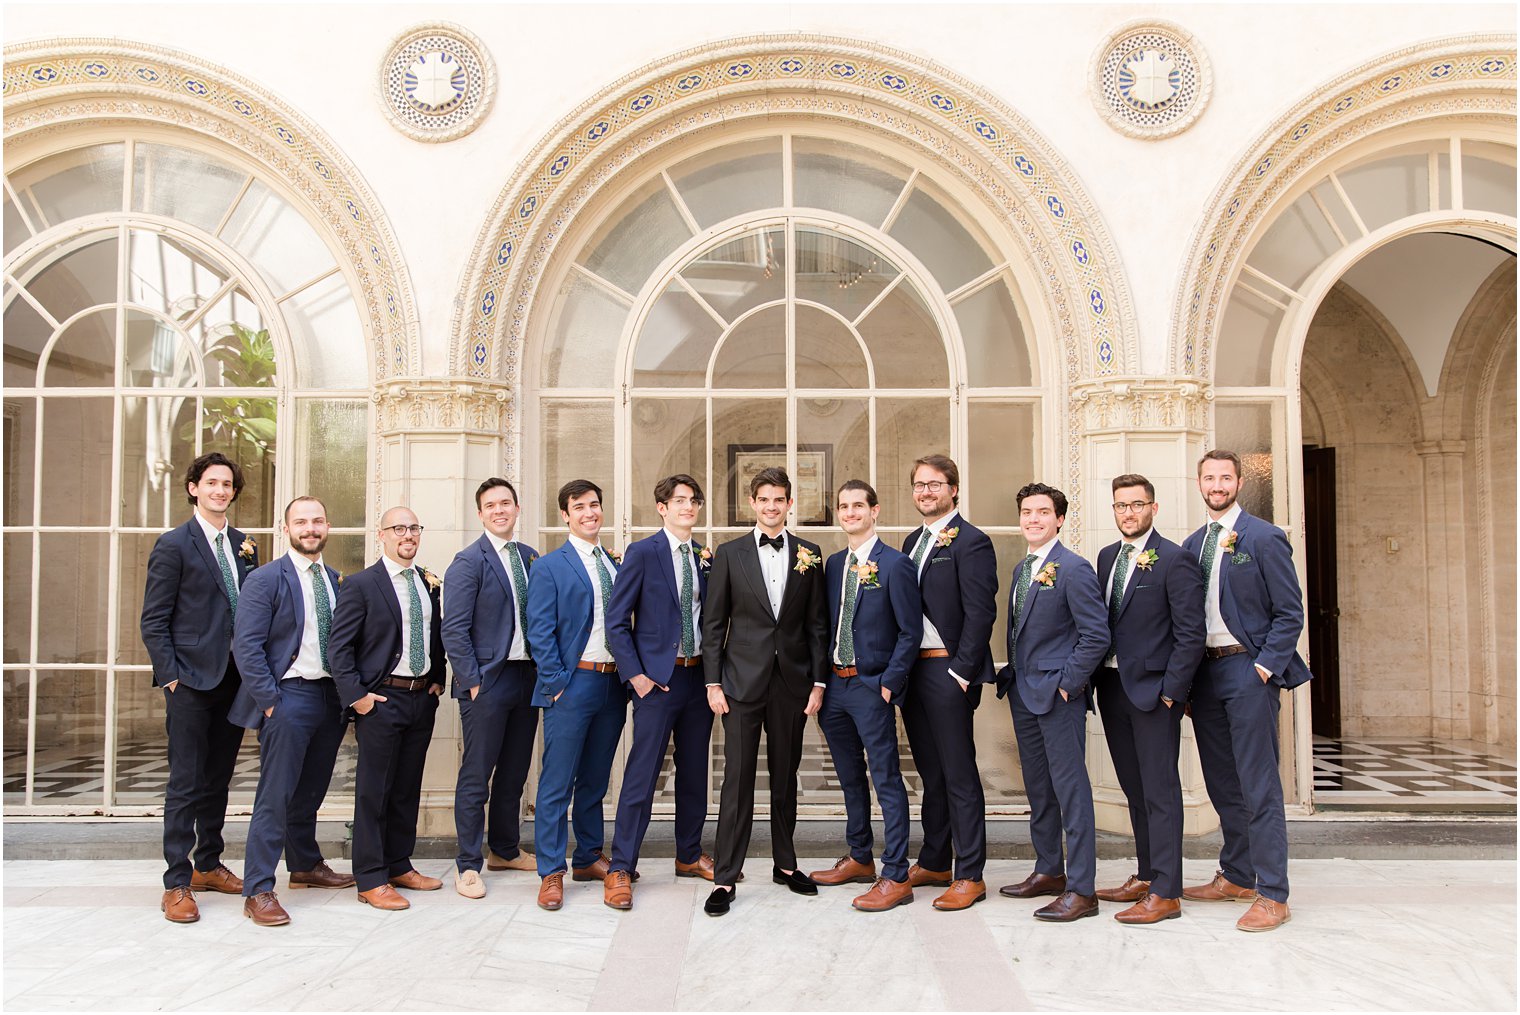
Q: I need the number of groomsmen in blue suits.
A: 11